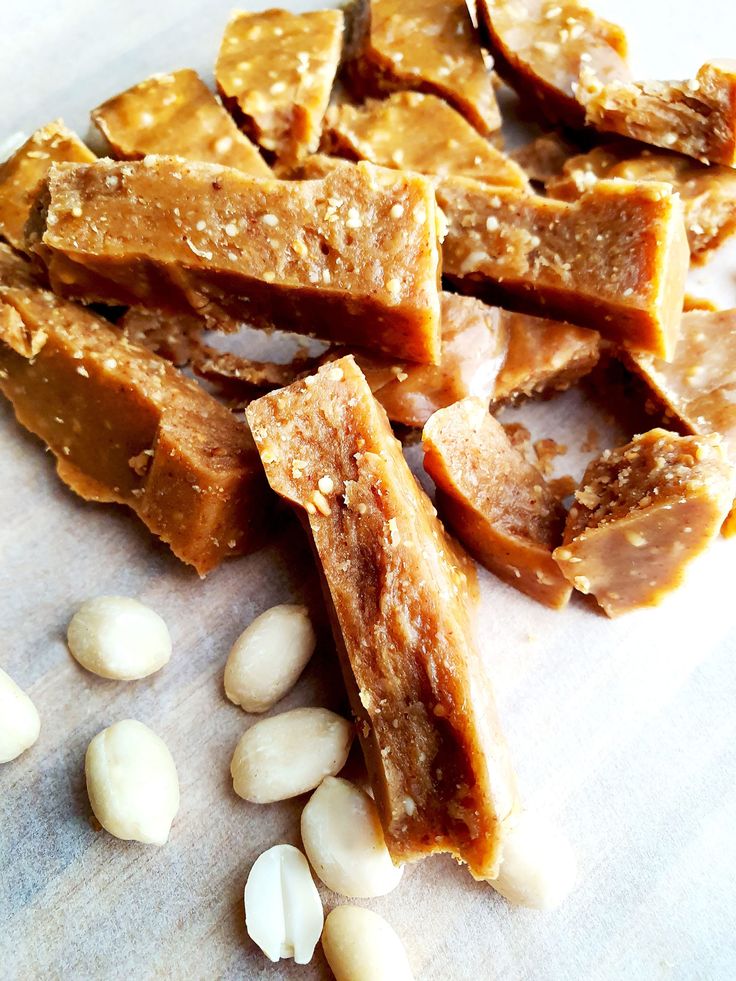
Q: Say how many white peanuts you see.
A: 9